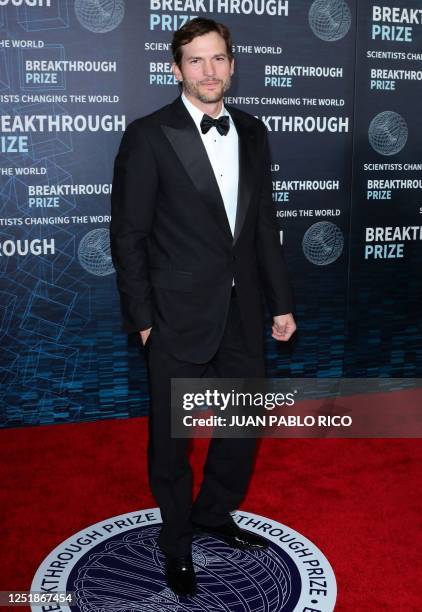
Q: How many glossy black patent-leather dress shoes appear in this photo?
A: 2